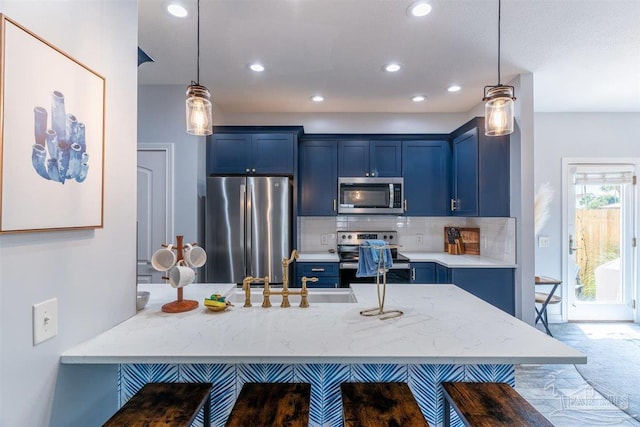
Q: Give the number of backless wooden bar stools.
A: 4